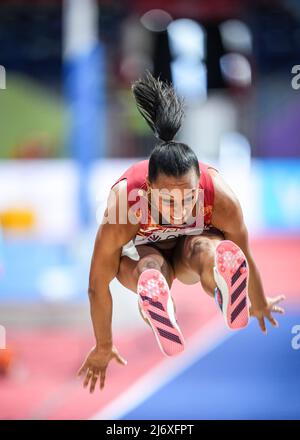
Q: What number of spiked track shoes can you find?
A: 2